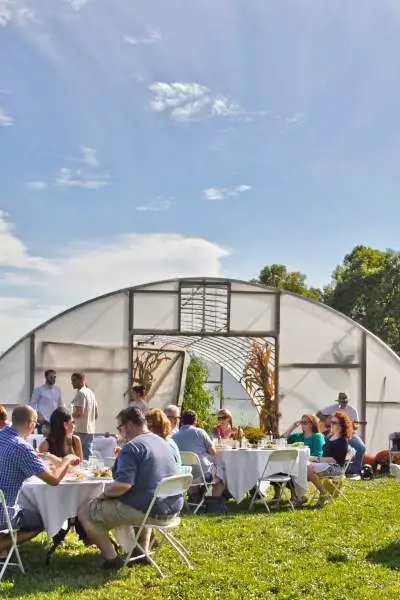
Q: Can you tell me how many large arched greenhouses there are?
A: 1